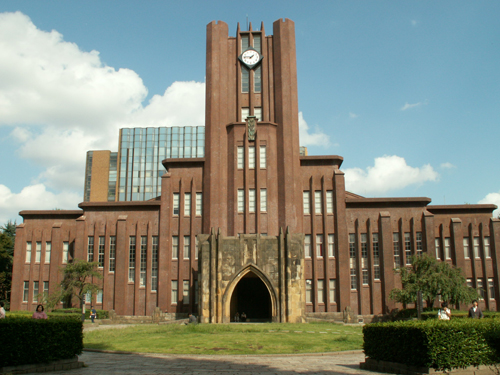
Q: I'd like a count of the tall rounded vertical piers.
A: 2